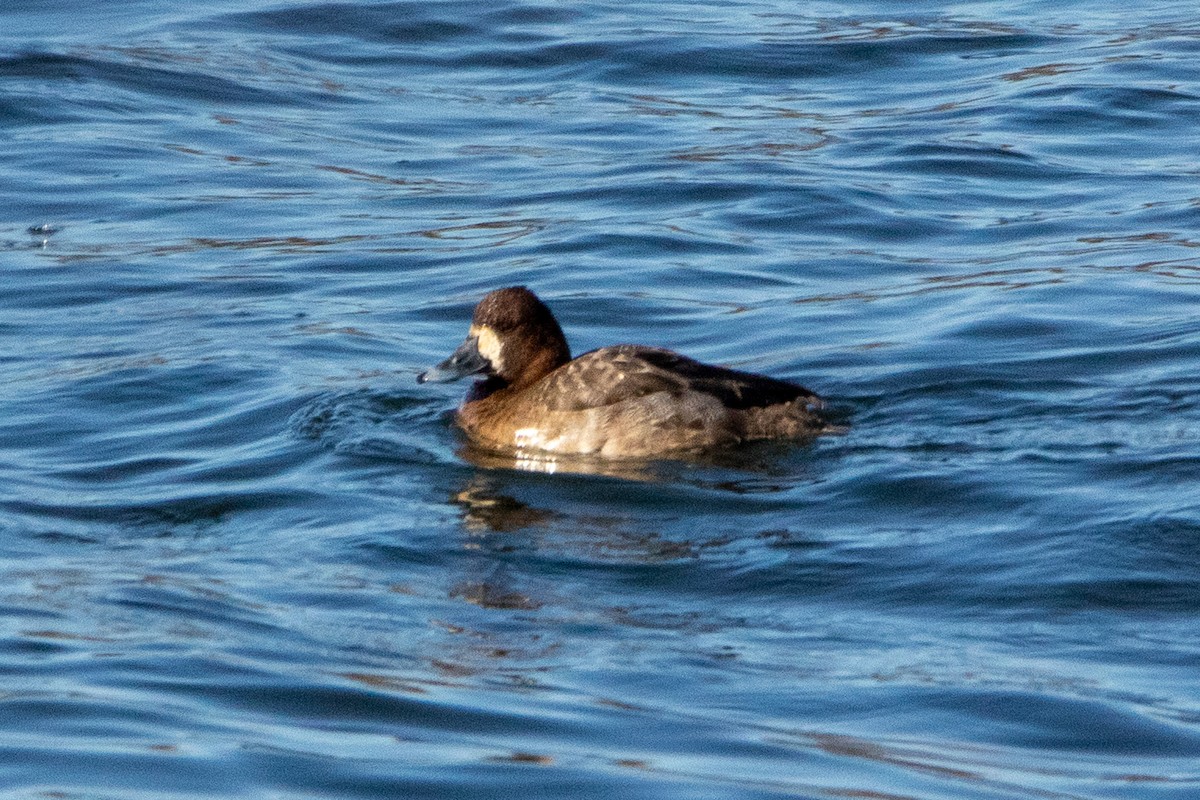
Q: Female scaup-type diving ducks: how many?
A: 1